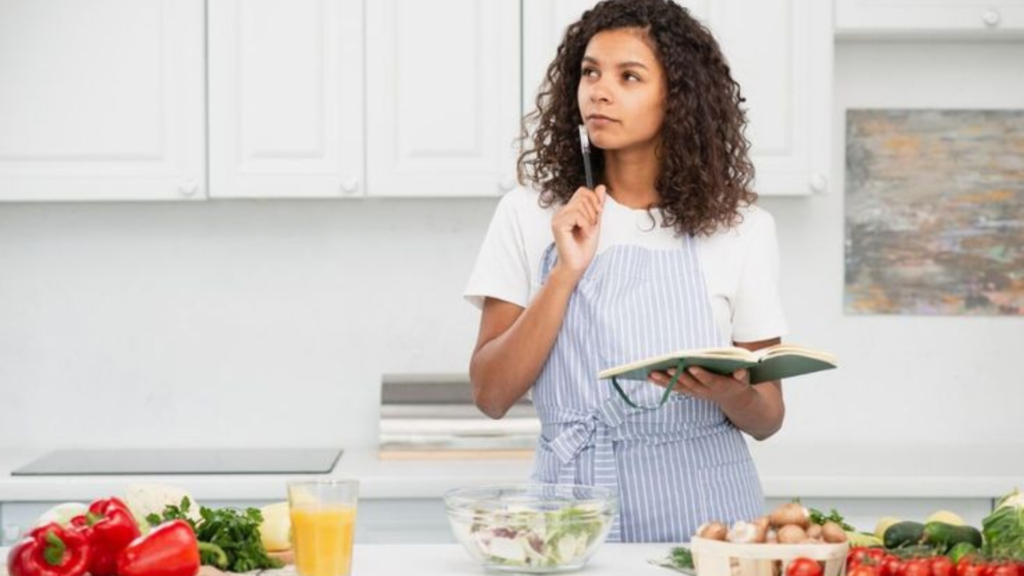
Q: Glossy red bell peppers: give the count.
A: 3